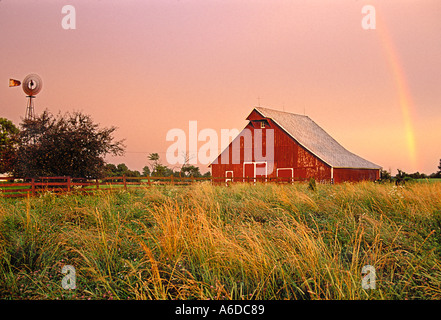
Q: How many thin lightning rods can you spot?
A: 3